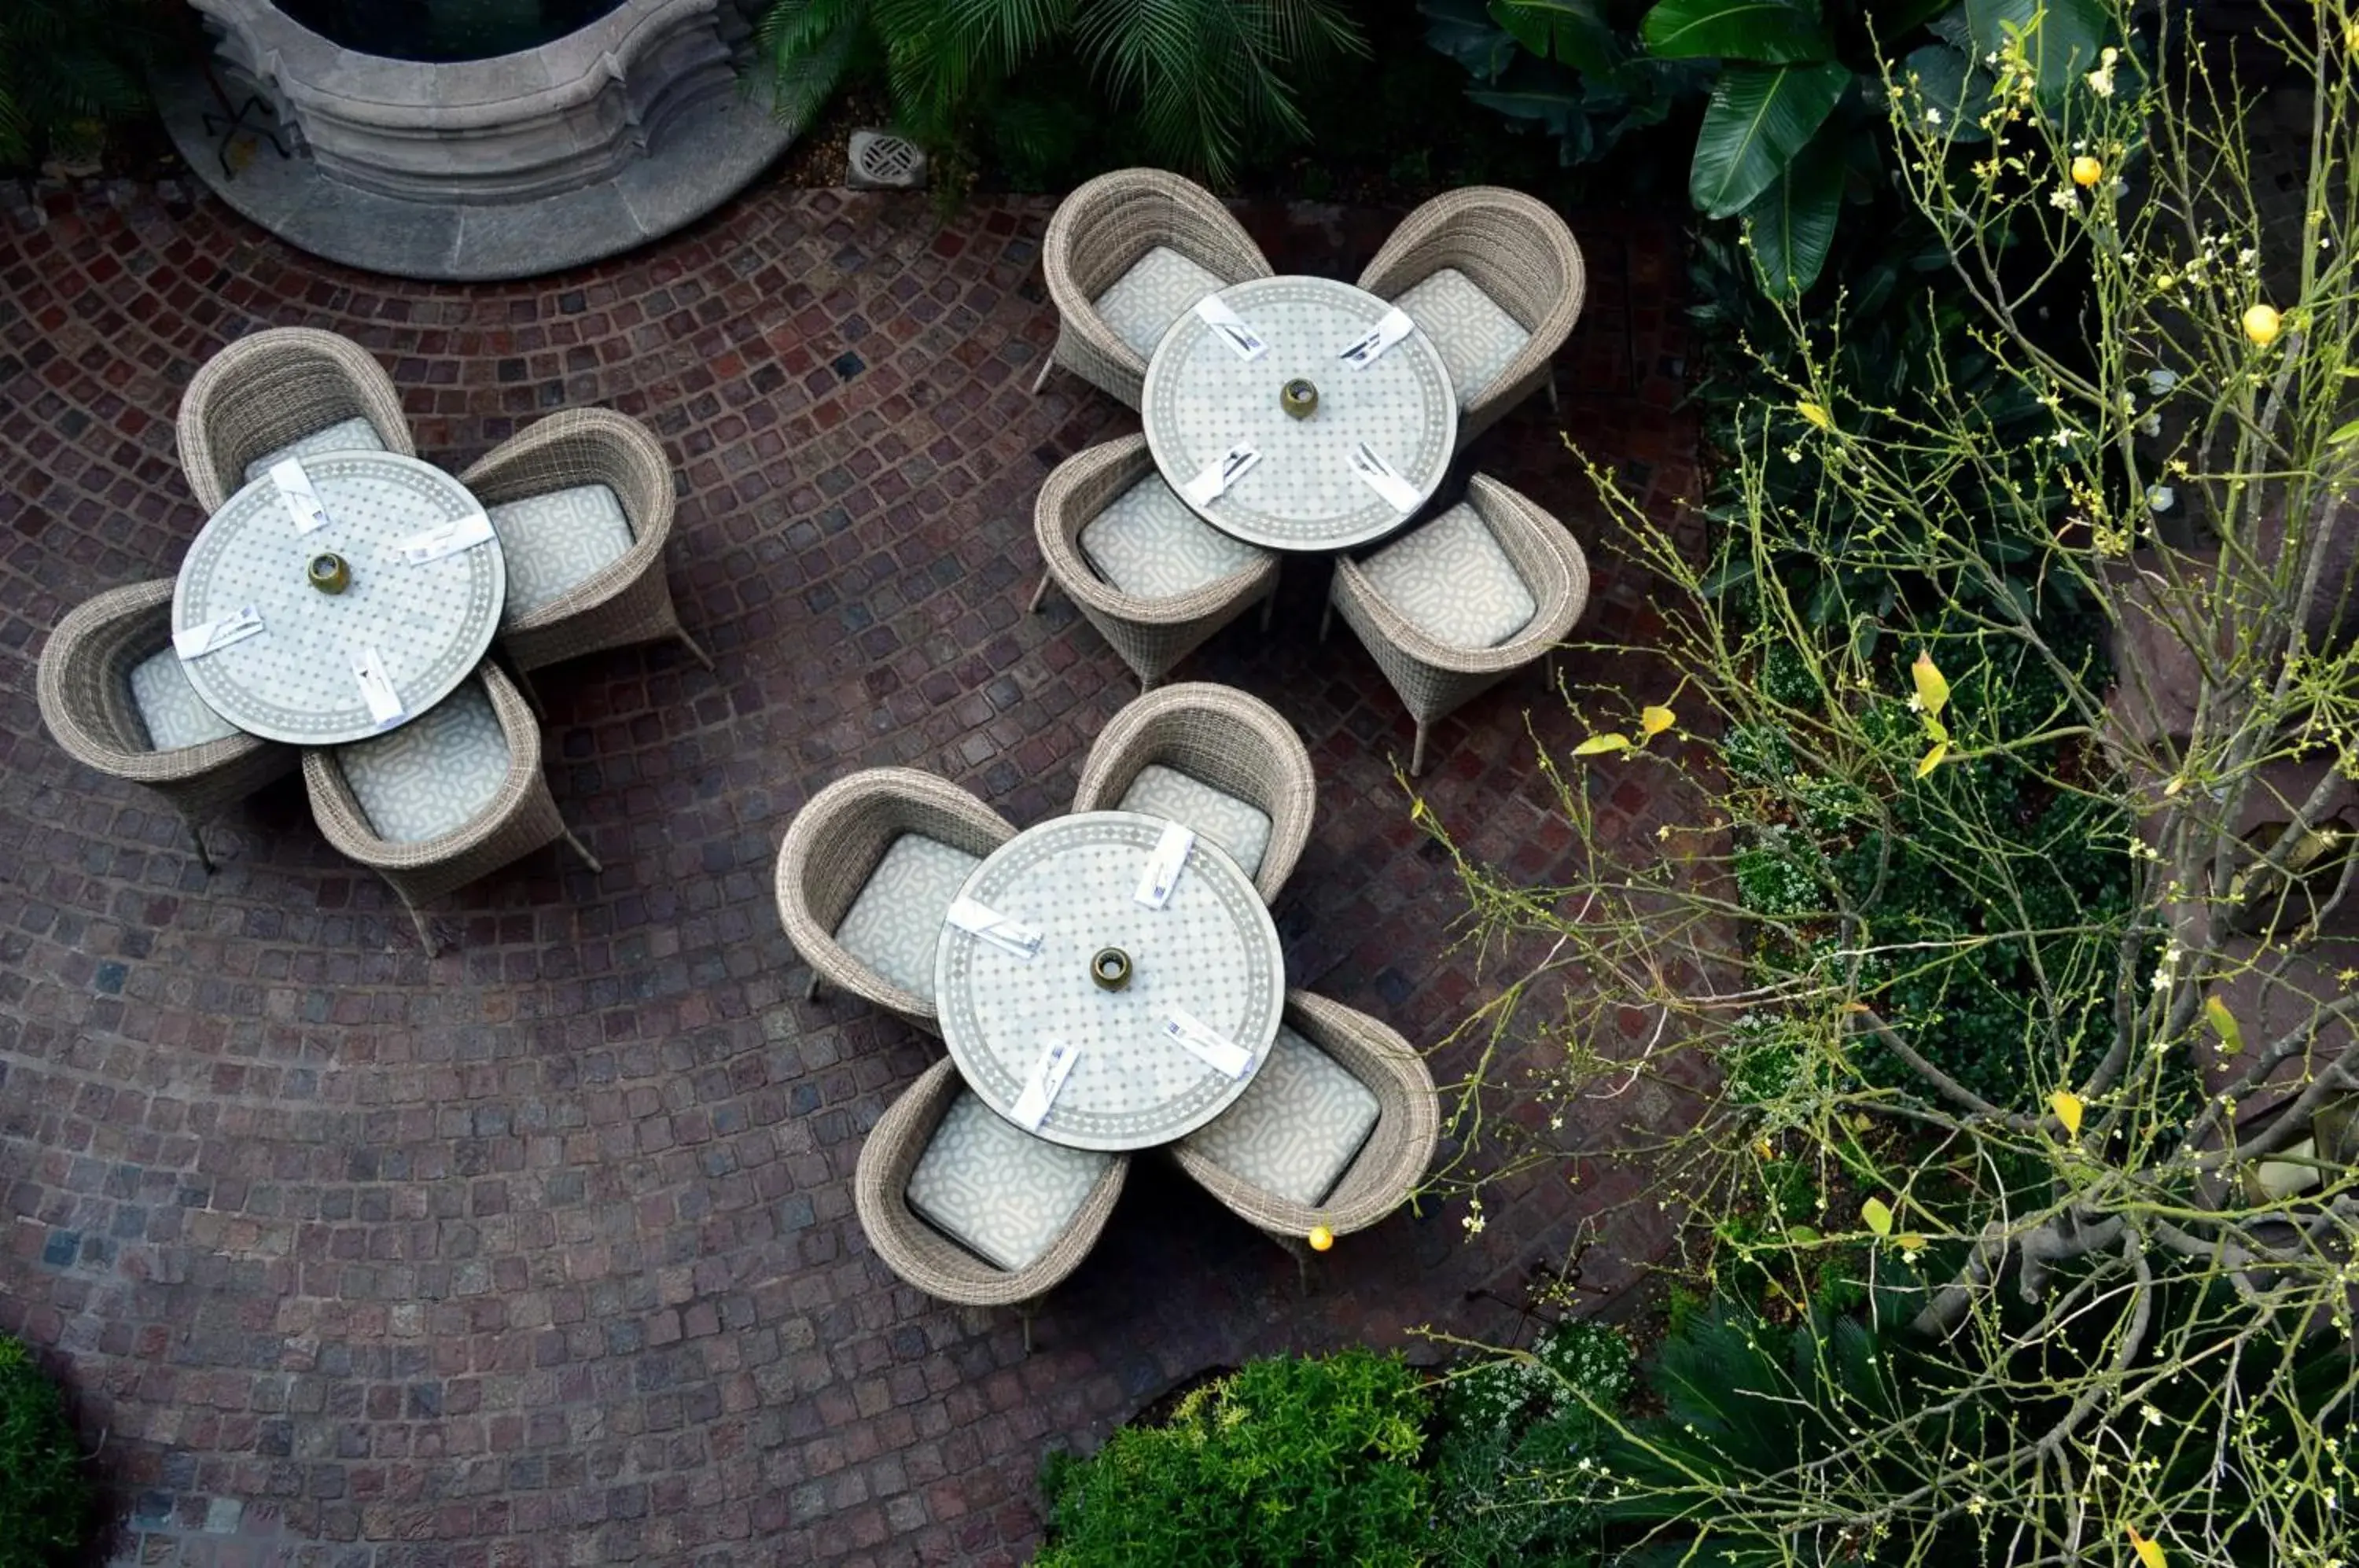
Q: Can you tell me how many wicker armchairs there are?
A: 12